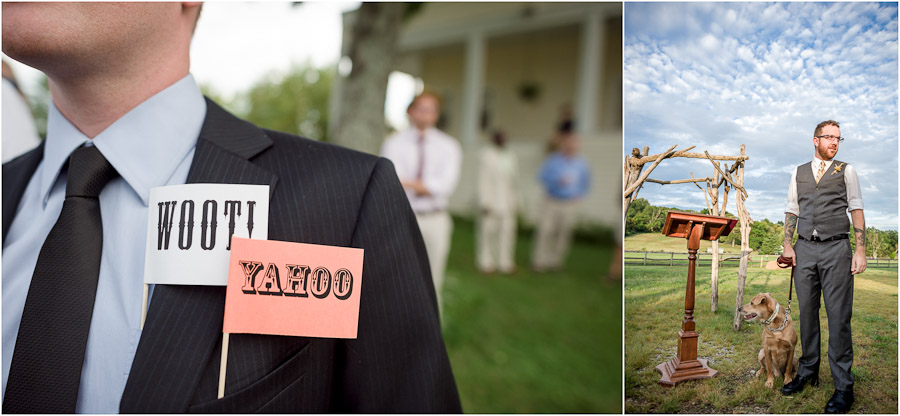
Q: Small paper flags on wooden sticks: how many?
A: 2